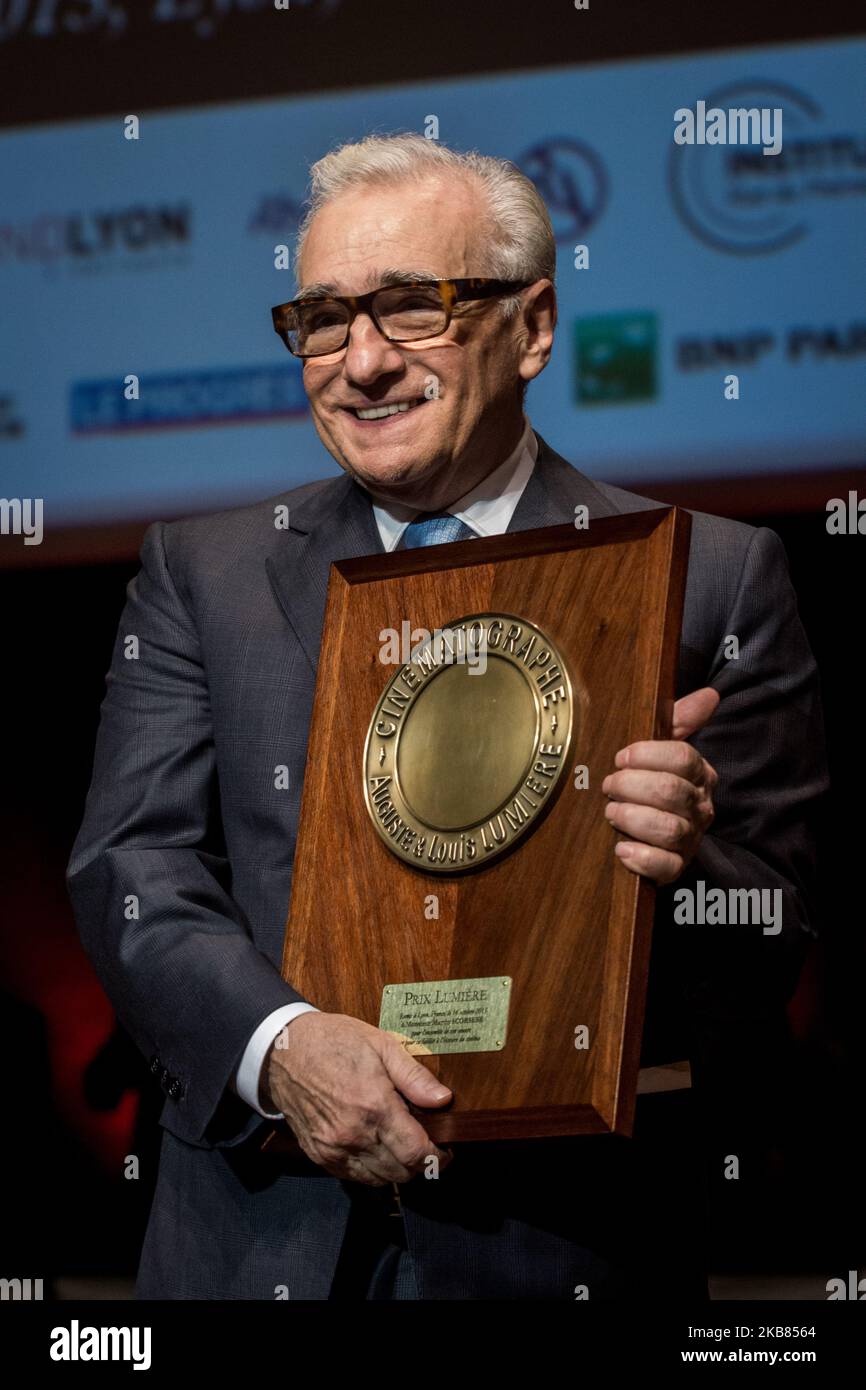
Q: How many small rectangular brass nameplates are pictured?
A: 1